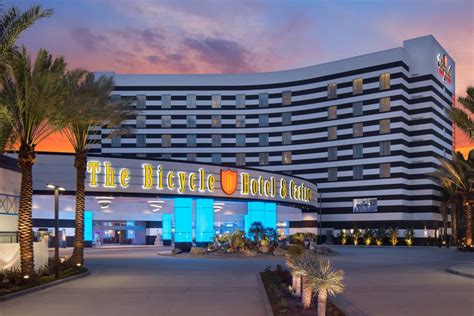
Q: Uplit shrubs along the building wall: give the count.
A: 6